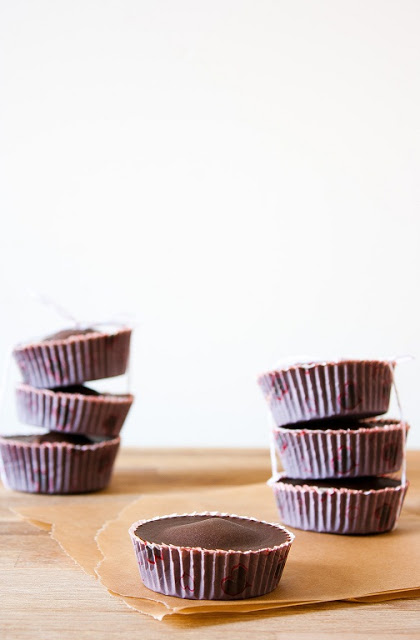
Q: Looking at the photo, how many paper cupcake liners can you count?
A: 7